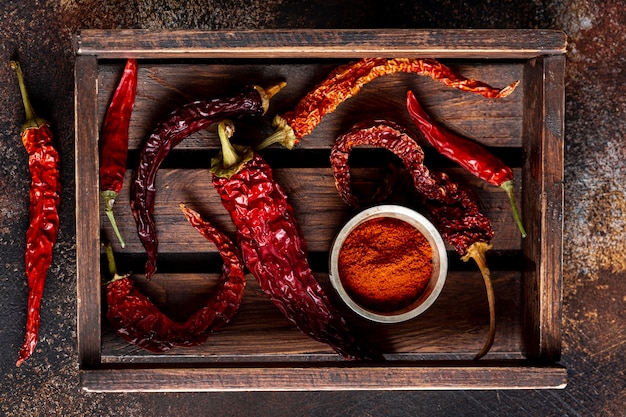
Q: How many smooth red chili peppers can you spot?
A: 2